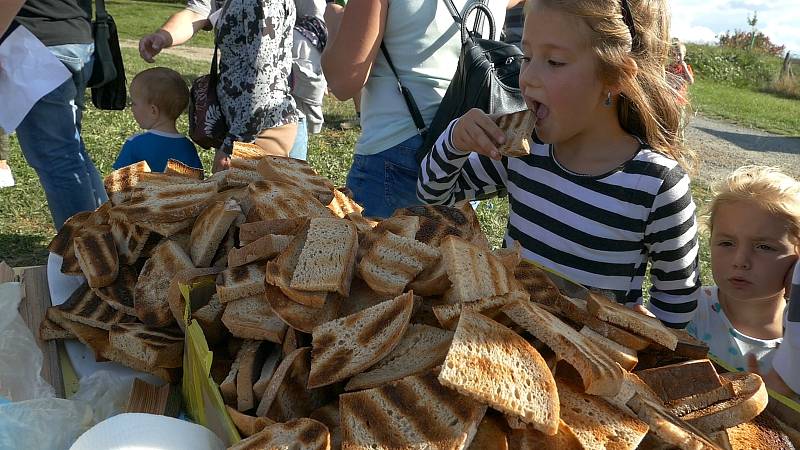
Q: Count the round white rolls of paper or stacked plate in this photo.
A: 1